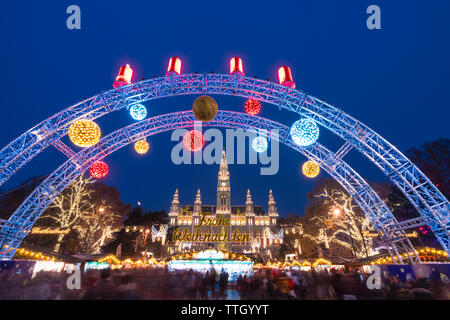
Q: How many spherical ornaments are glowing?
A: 9